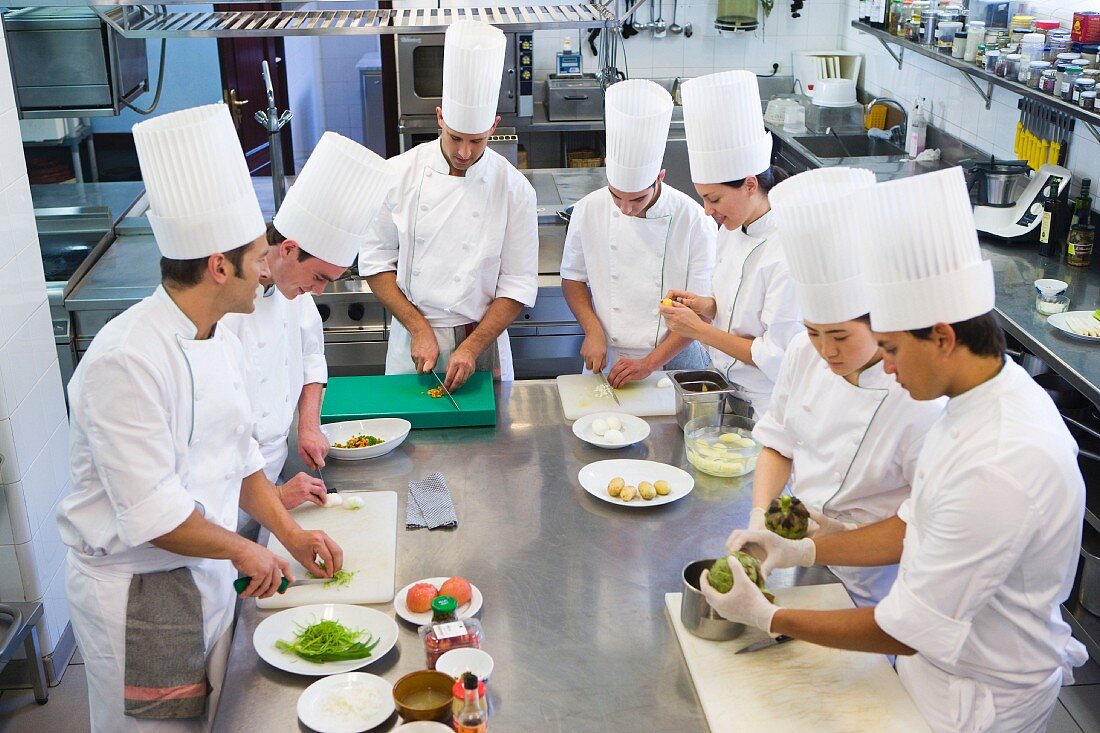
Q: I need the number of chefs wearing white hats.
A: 7